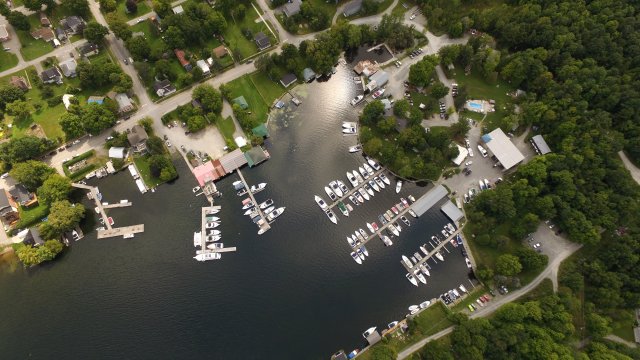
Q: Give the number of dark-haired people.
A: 0